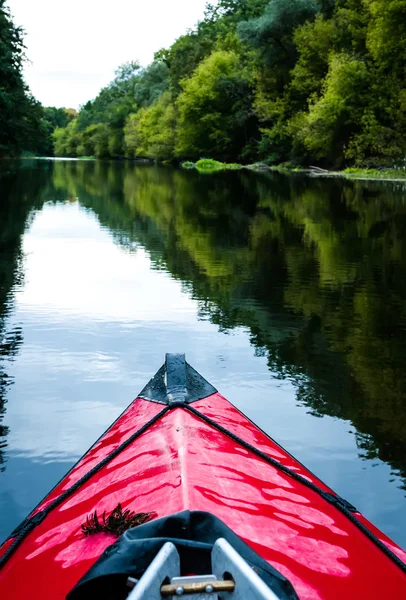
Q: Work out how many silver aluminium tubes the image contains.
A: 2